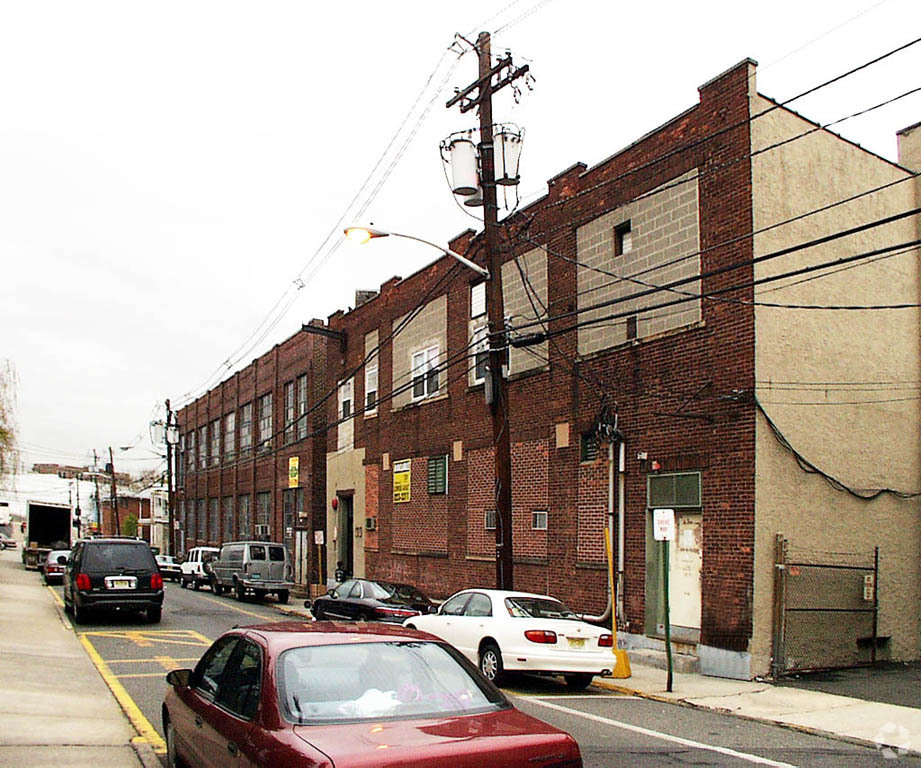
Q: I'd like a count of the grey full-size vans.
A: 1